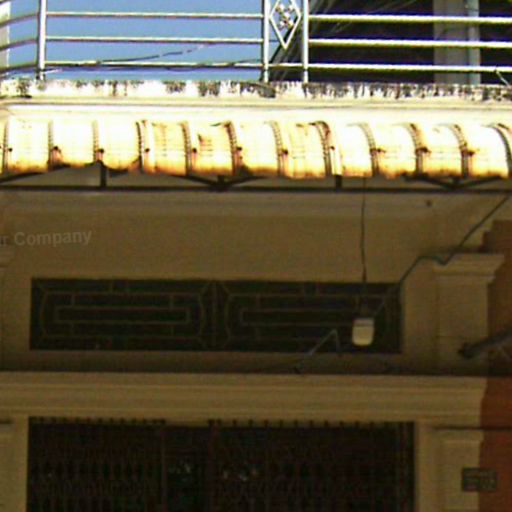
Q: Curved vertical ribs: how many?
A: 12